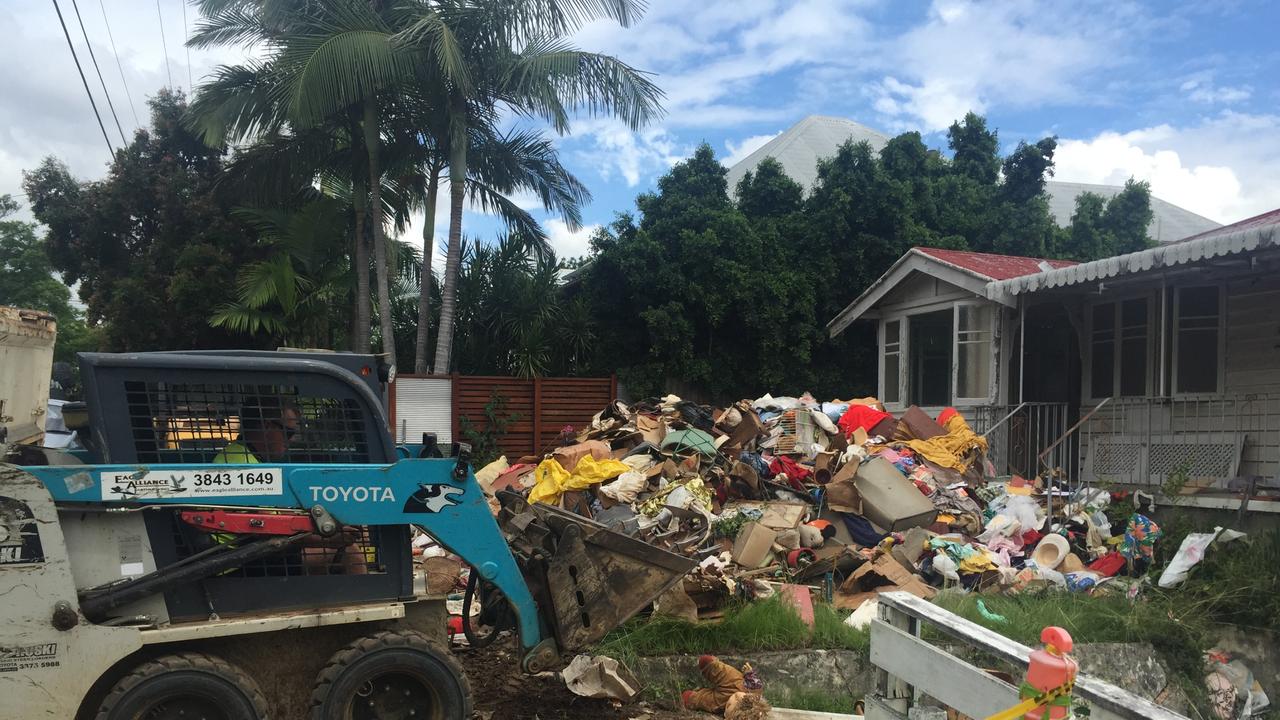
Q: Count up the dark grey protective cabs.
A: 1